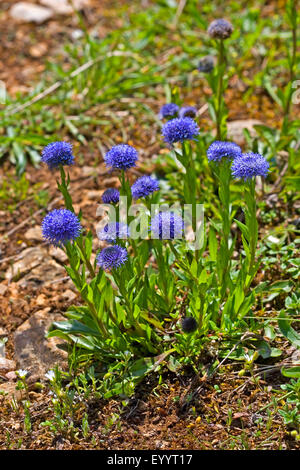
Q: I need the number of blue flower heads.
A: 13